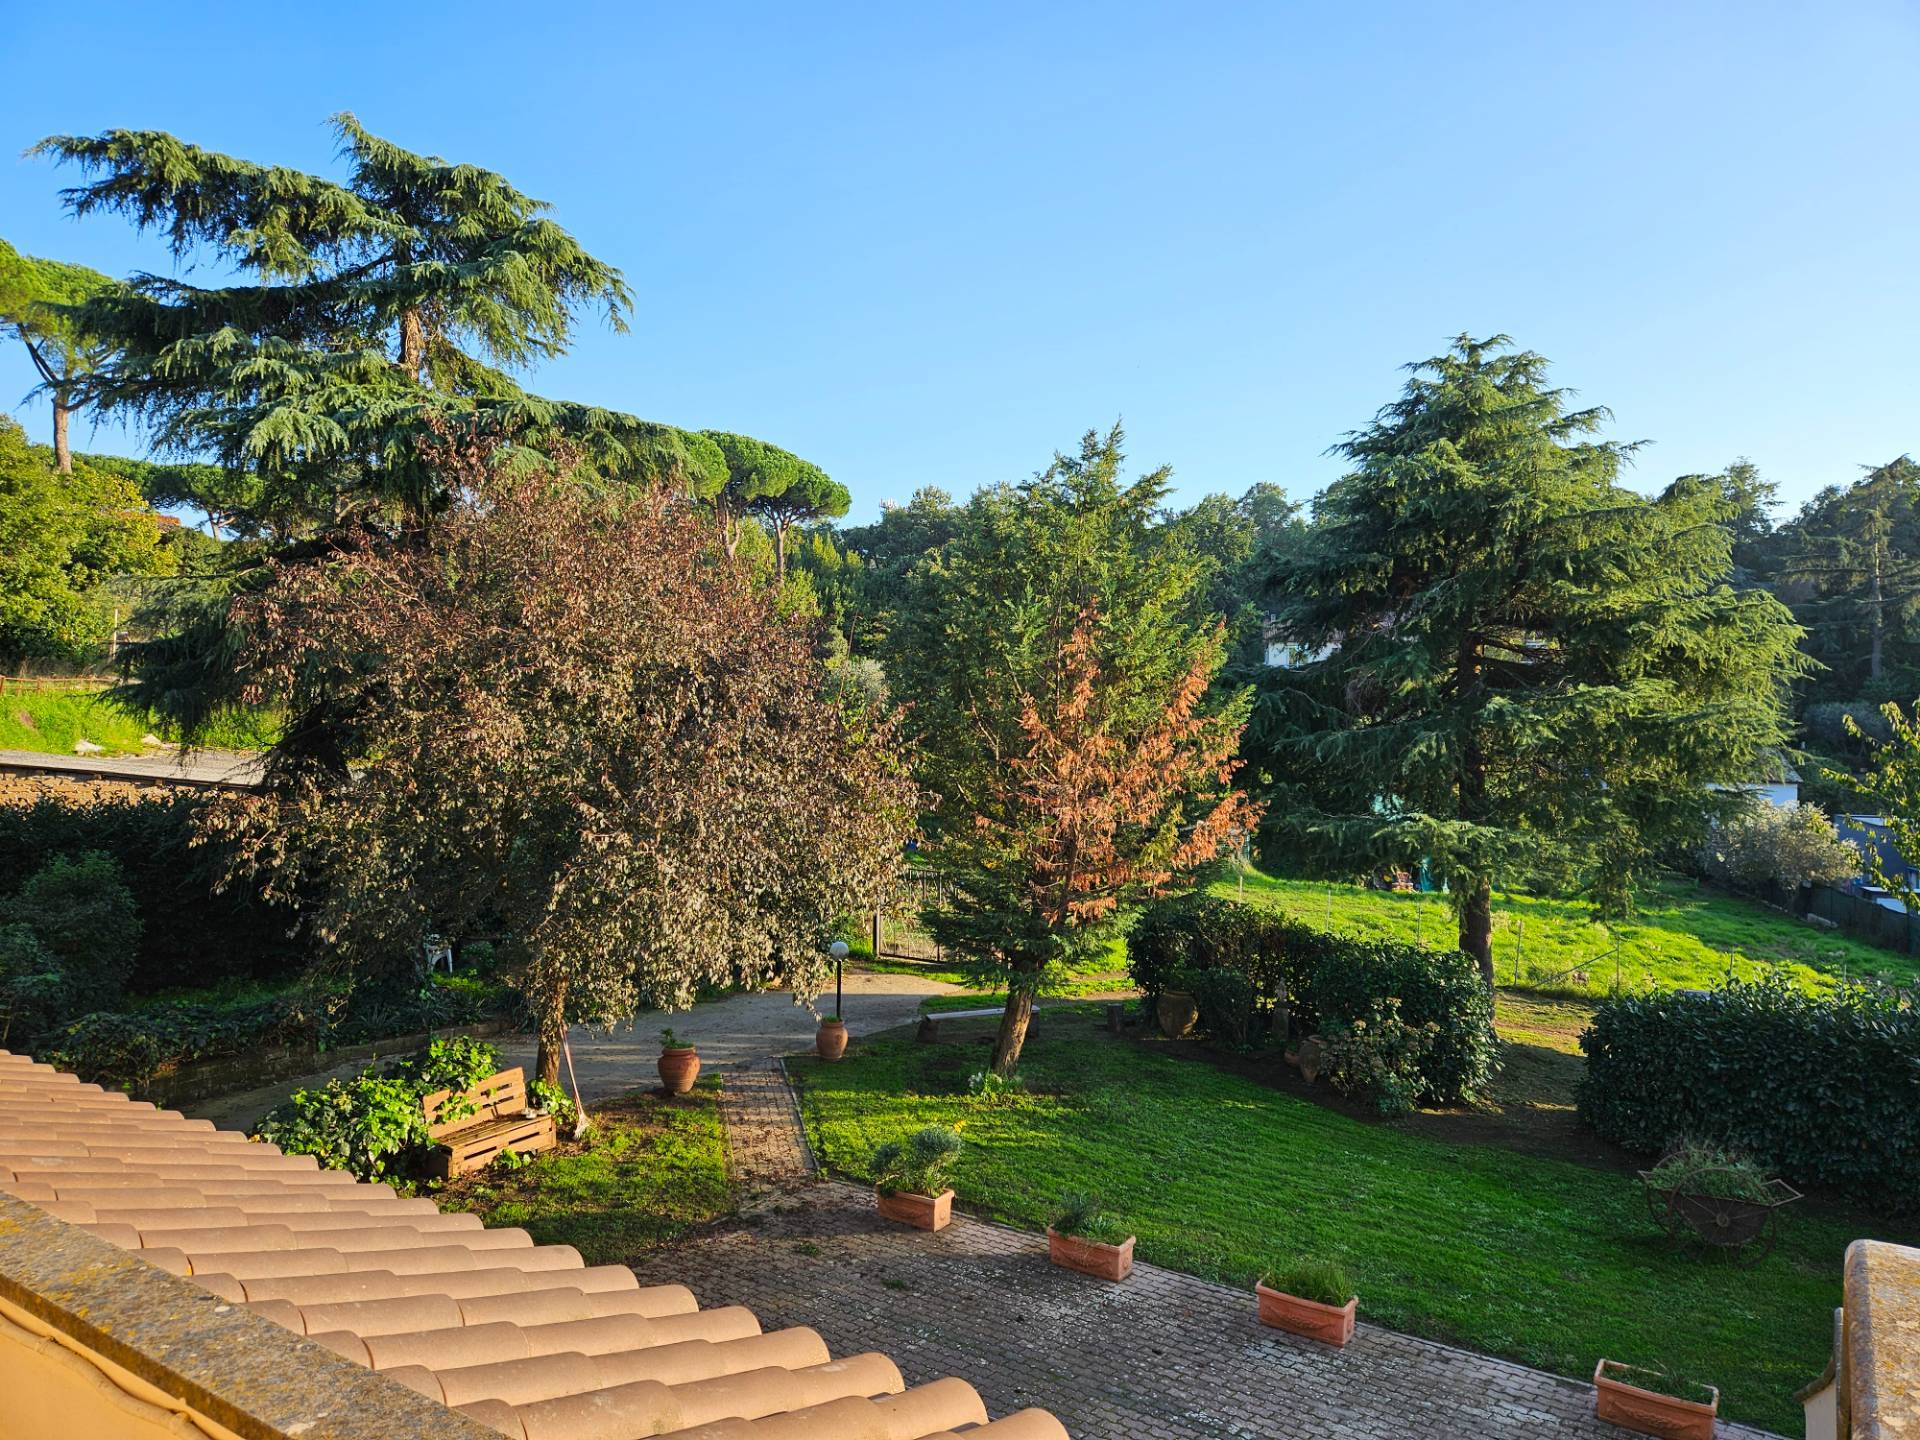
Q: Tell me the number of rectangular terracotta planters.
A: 4